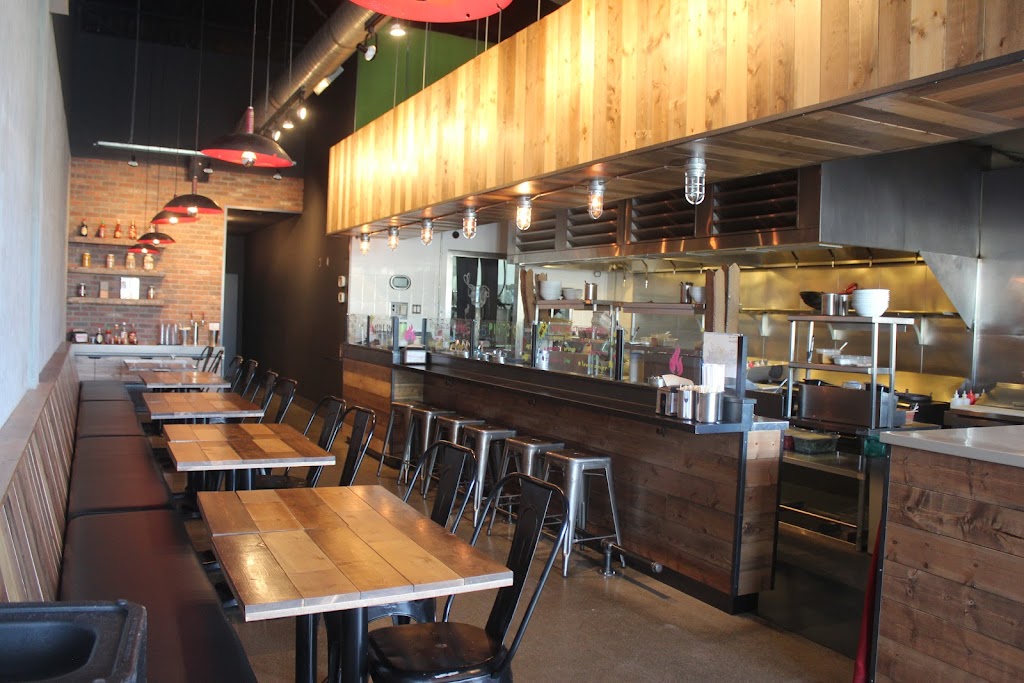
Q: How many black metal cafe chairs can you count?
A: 10